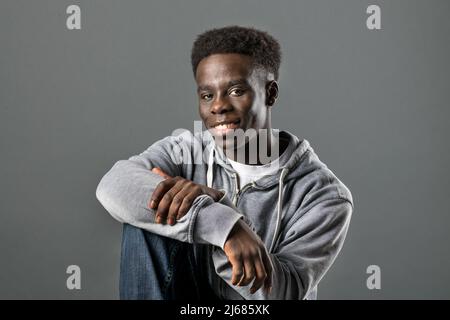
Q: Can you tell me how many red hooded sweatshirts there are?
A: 0